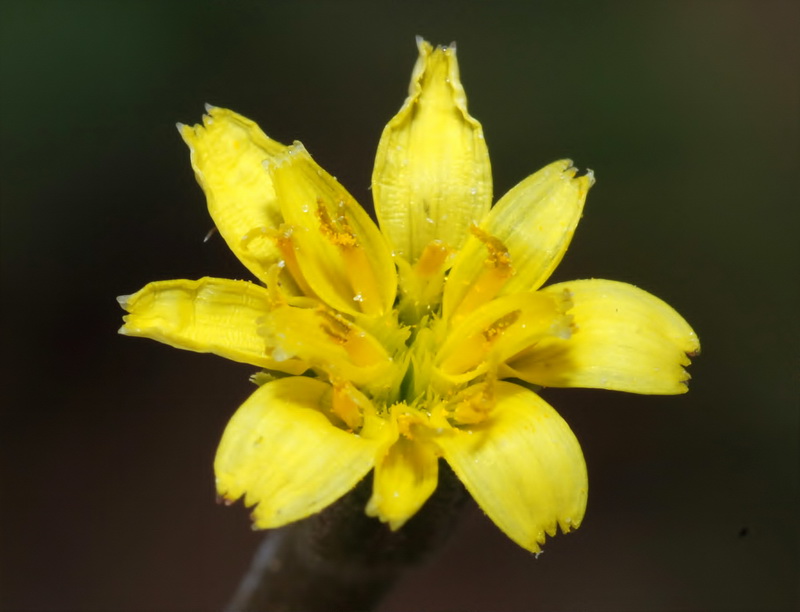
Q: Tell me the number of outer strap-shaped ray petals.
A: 8